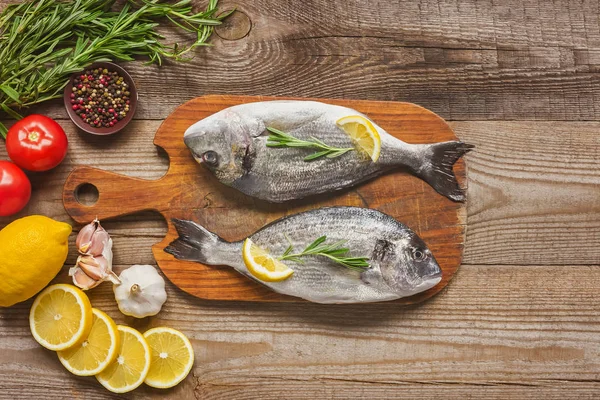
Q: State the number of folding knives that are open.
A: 0